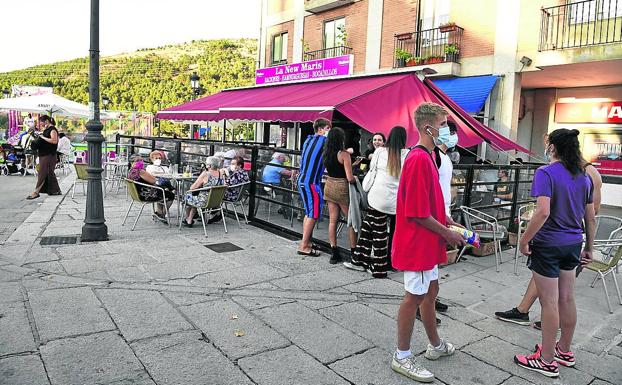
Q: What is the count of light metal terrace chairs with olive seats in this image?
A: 4